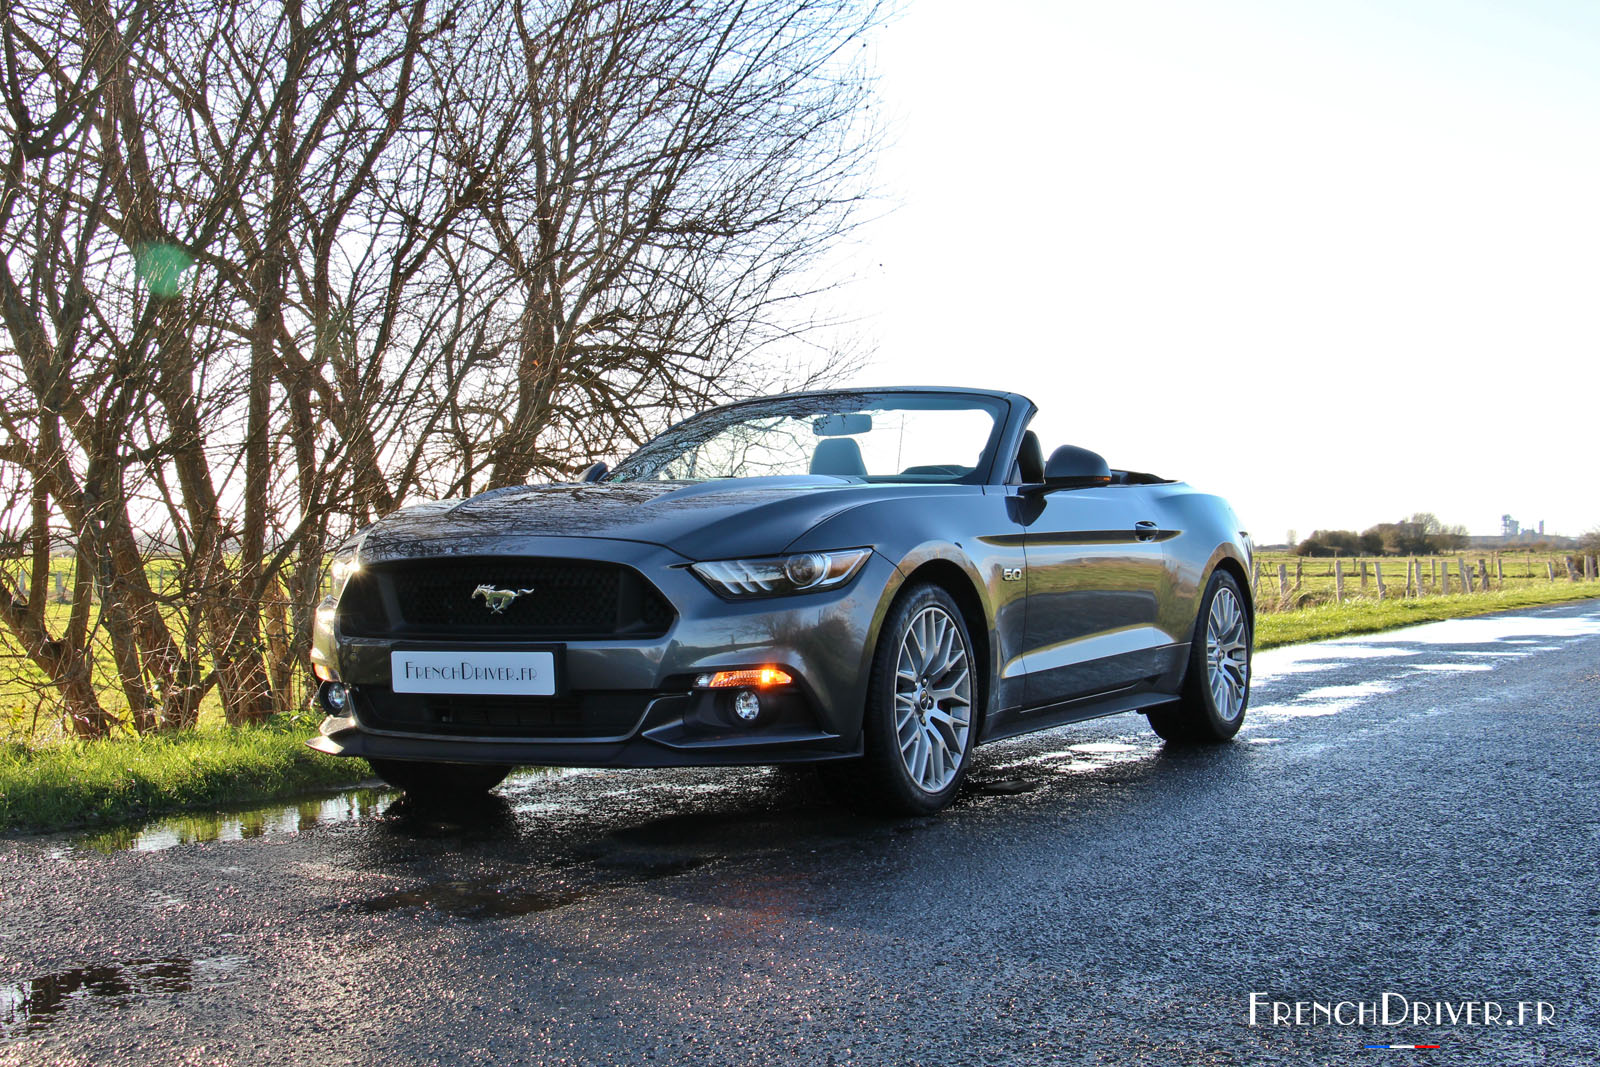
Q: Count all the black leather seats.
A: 2